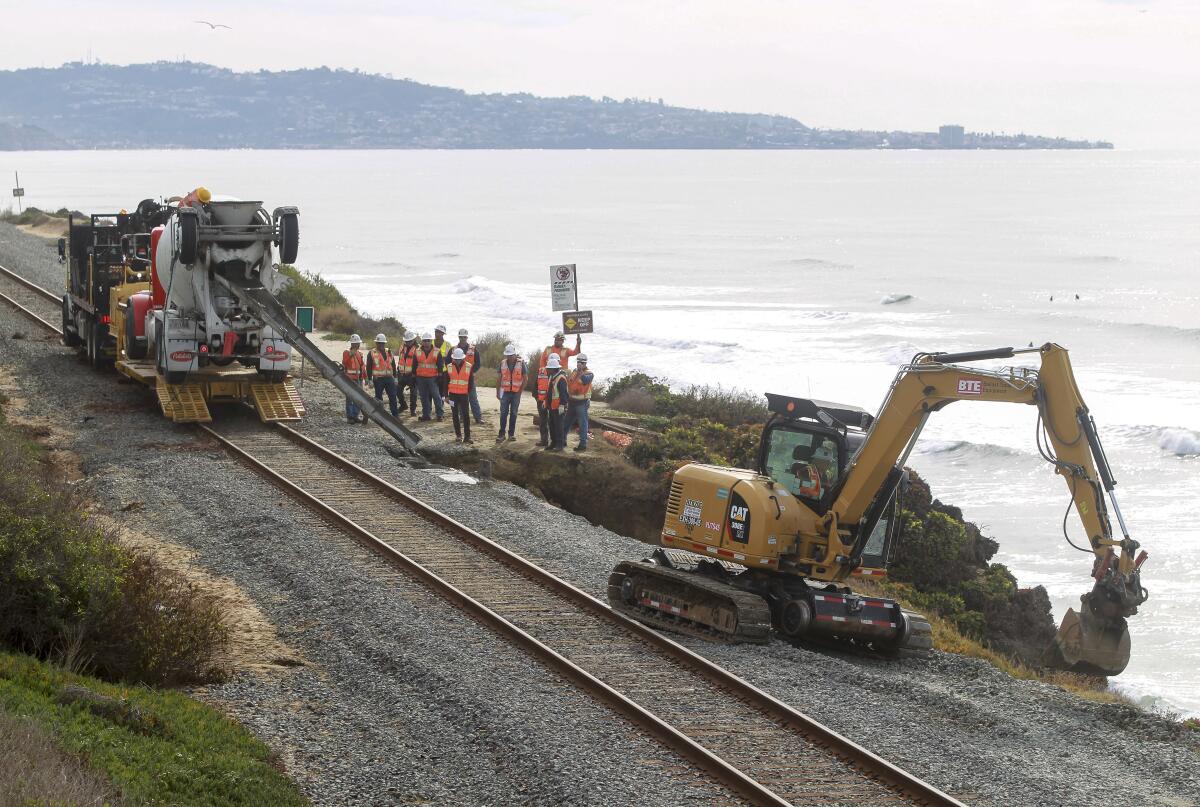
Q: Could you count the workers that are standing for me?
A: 12